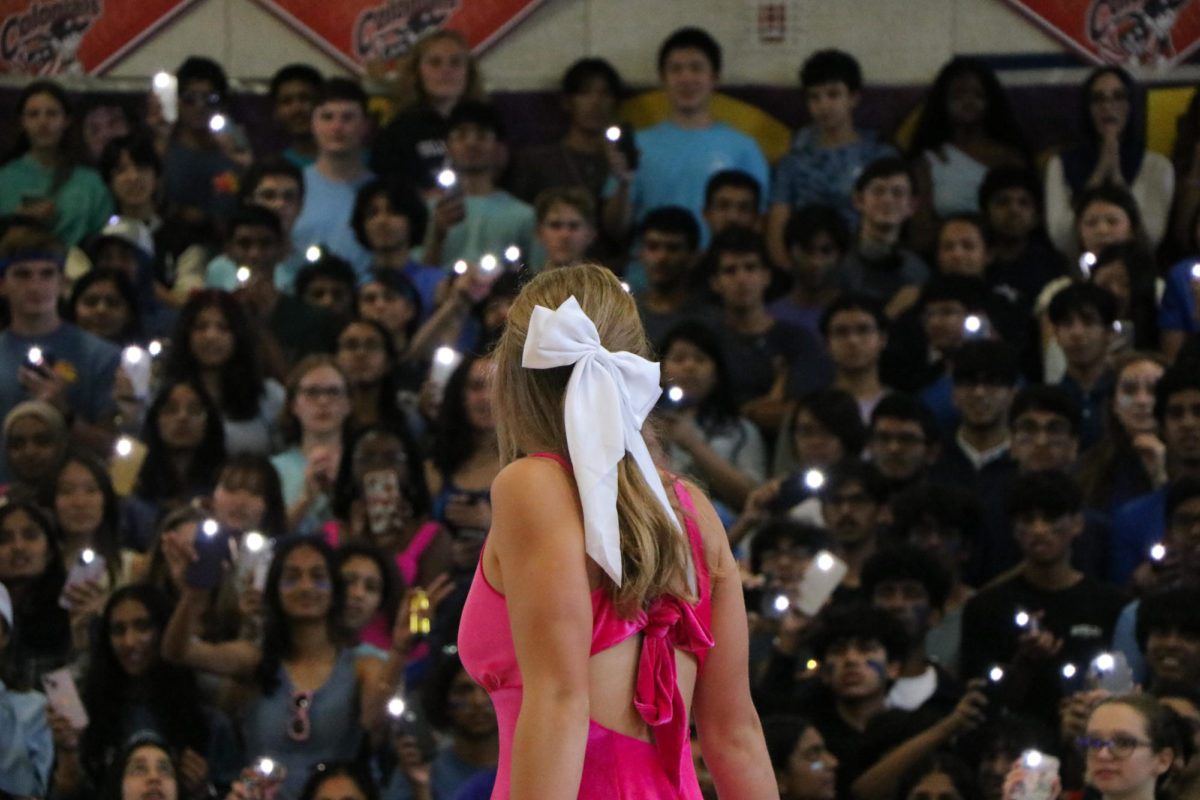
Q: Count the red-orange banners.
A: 3